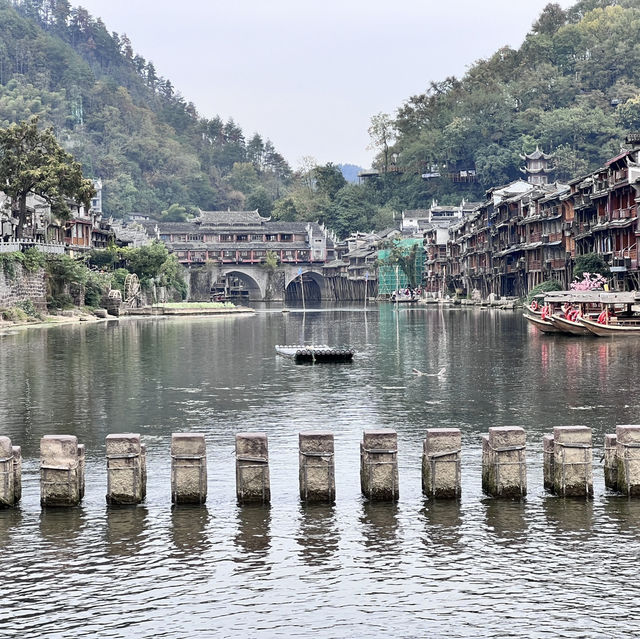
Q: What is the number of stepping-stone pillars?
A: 11